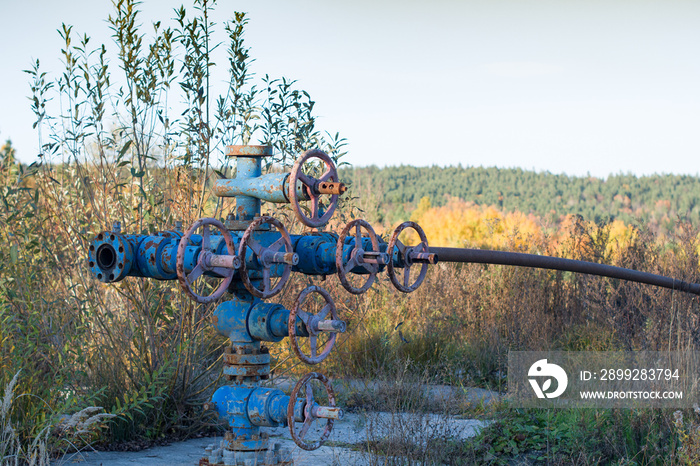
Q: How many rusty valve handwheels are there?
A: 7